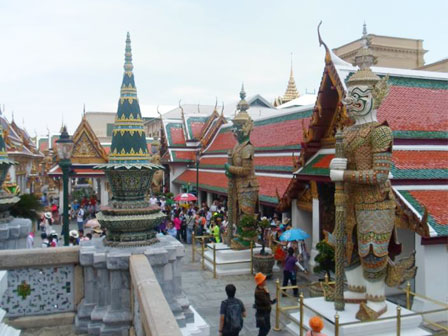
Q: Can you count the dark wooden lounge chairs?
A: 0